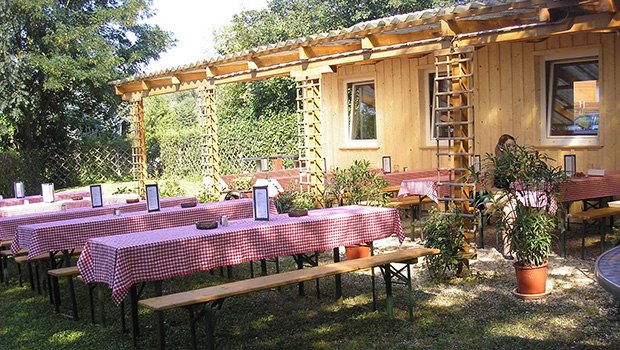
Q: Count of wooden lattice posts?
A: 4